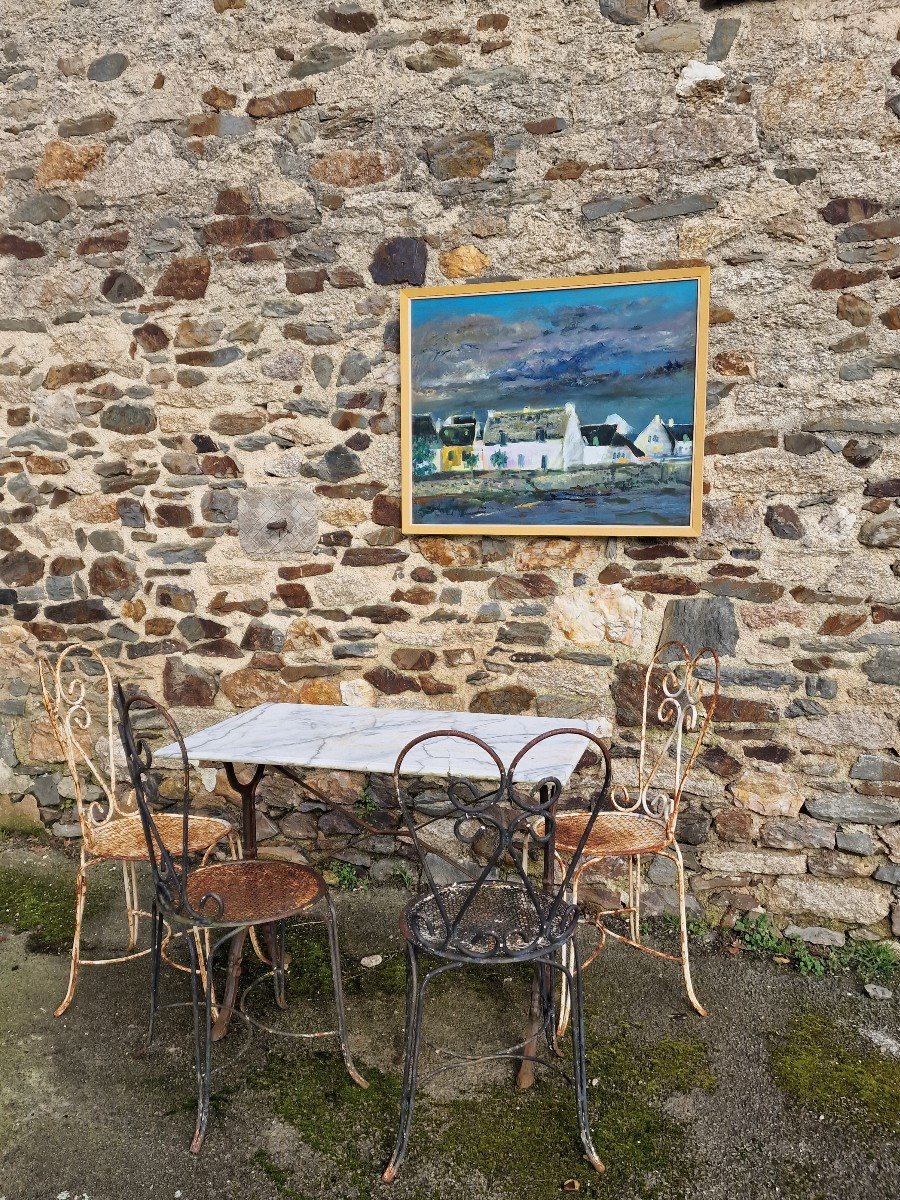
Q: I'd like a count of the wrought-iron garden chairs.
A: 4